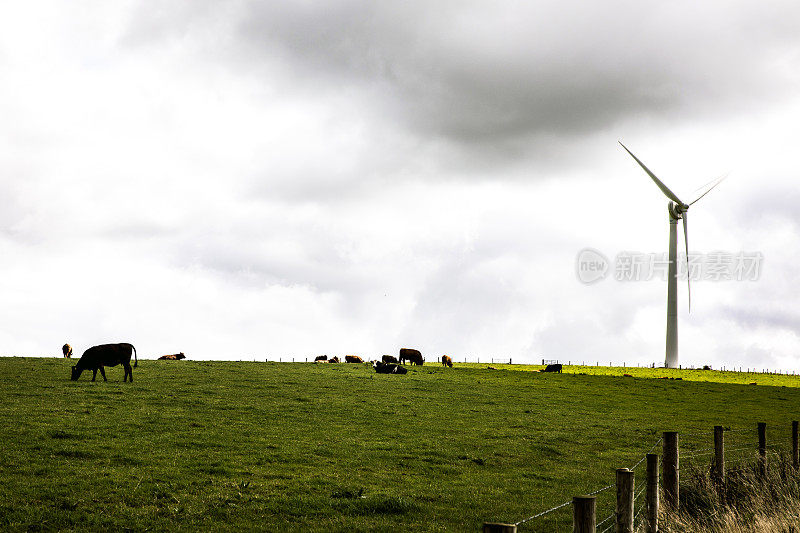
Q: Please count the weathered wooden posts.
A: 8